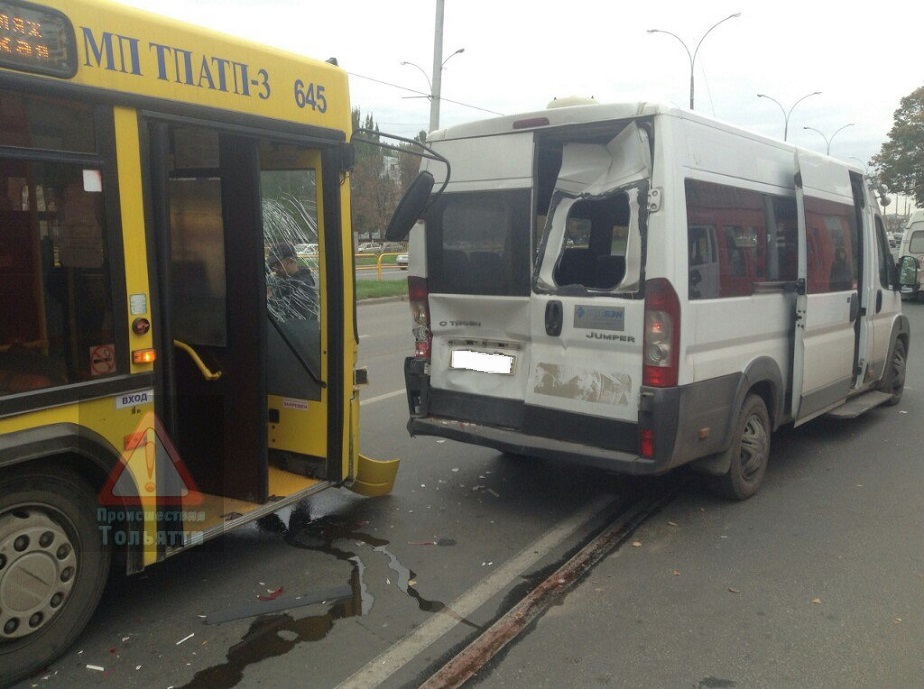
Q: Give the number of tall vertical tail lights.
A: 2